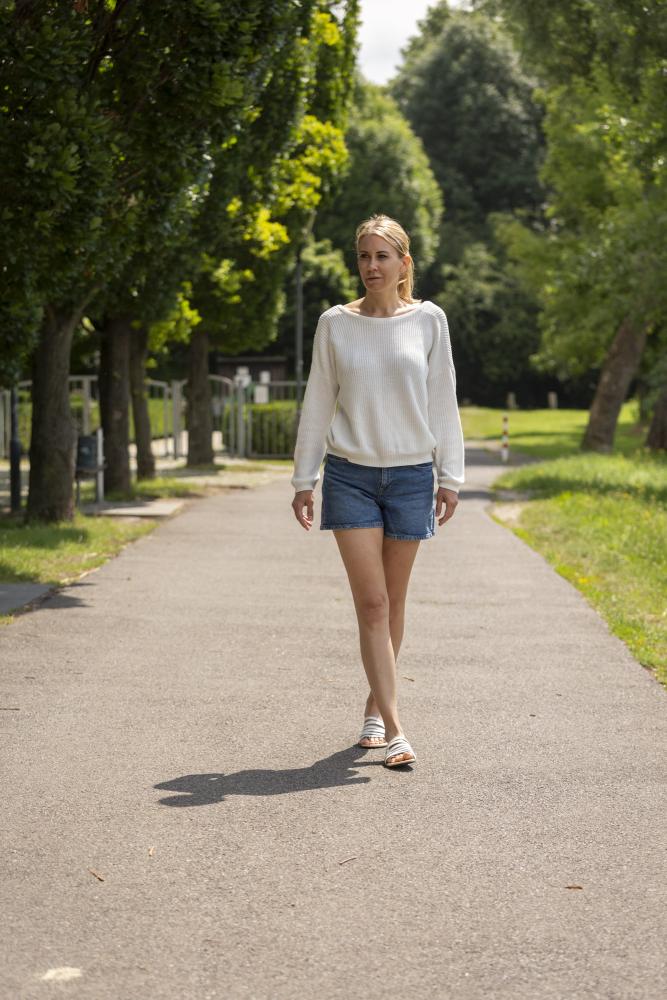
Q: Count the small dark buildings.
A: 1